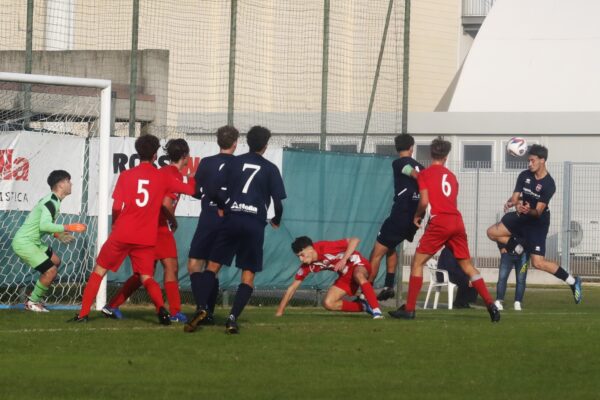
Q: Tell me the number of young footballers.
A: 9